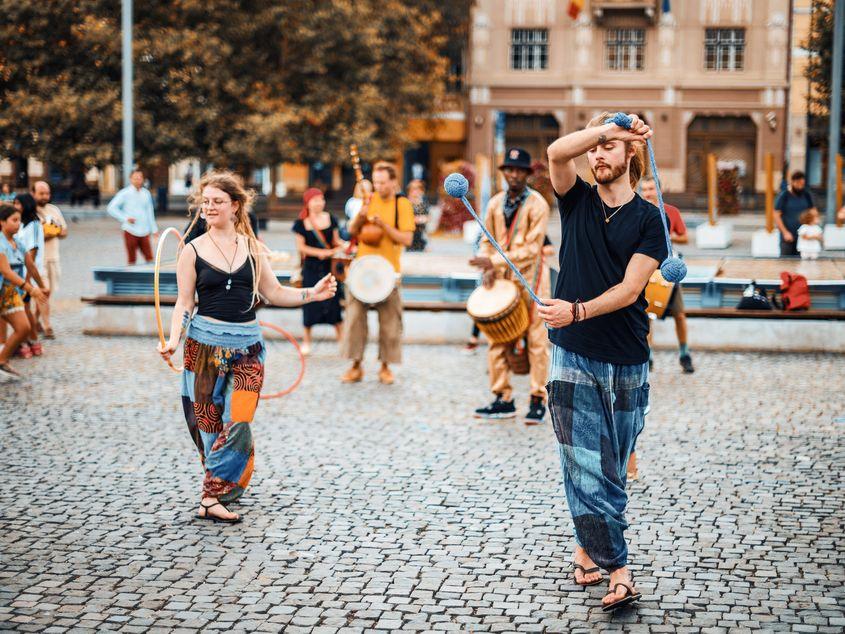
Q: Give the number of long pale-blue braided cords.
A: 2